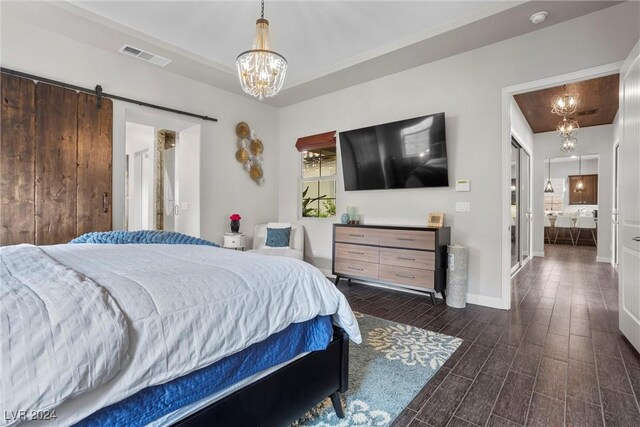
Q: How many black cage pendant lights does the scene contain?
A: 2